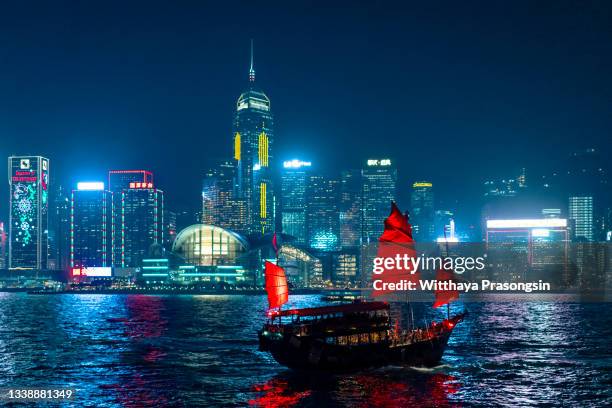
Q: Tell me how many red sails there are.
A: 3